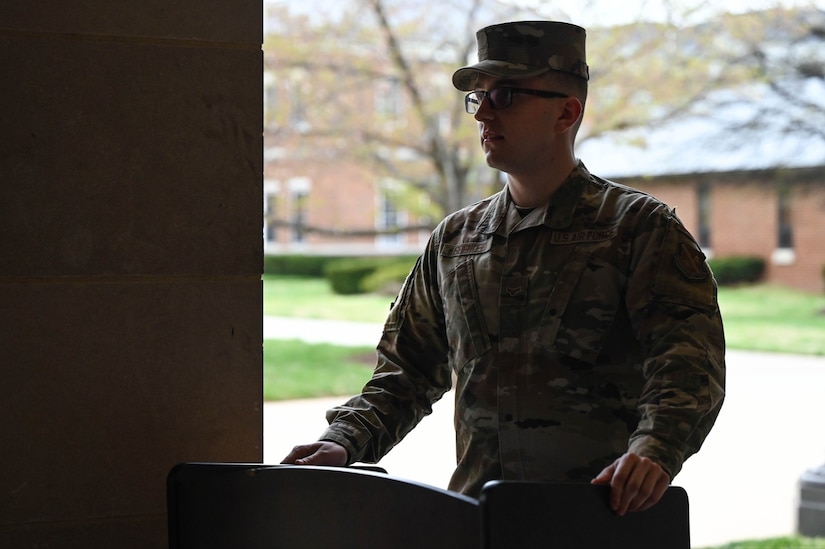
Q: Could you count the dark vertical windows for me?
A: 2